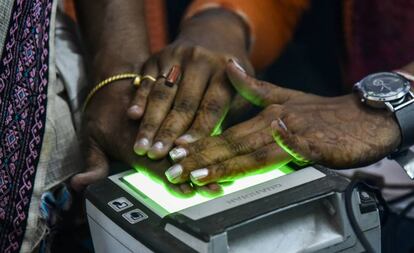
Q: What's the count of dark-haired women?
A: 0